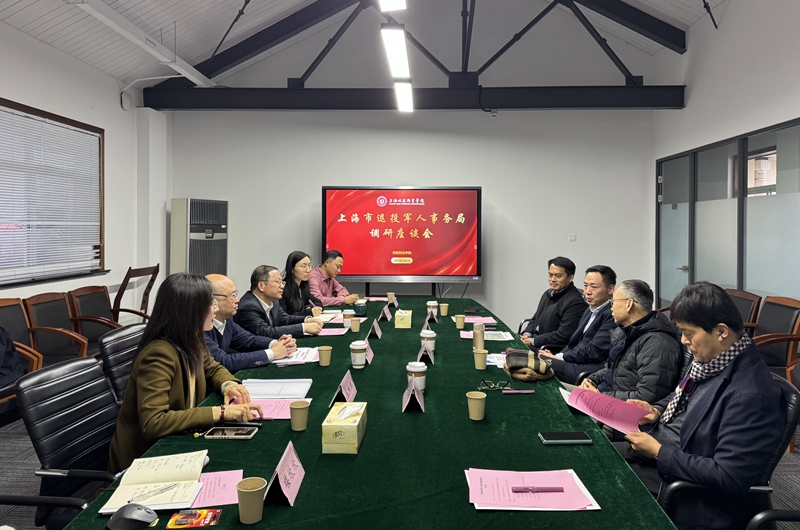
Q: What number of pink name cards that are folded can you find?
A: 10